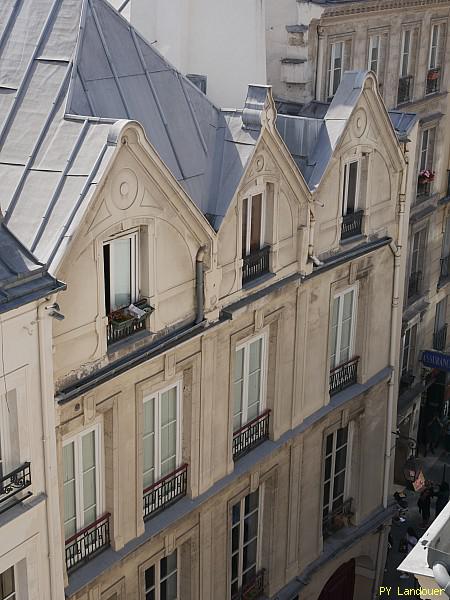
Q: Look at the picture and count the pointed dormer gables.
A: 3